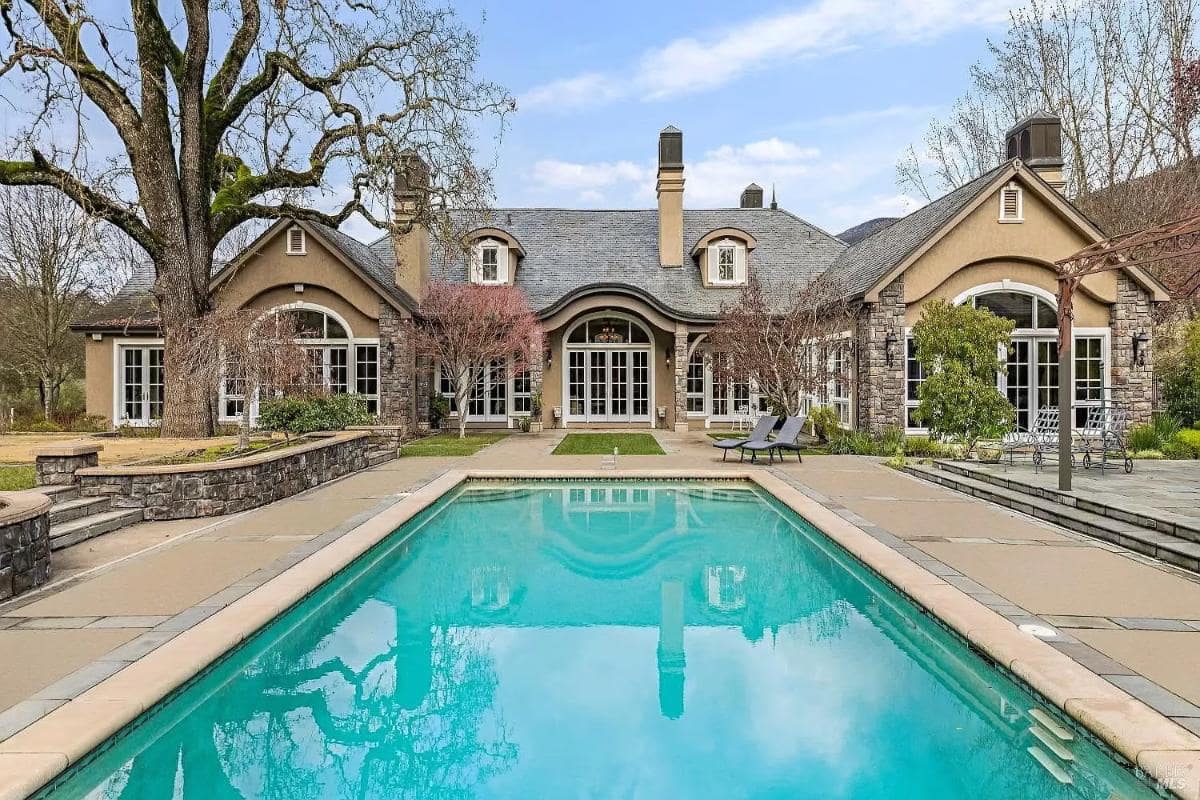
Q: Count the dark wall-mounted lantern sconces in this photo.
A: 5